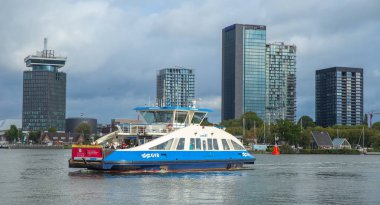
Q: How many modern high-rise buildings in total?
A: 5